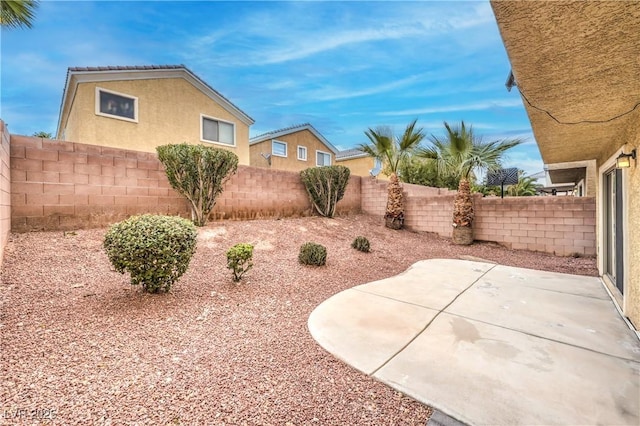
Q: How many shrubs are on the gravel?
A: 6